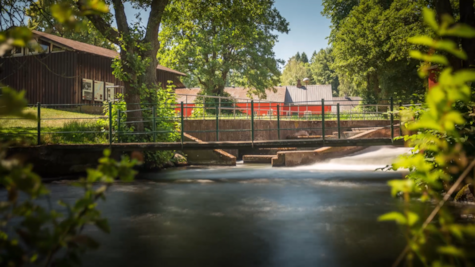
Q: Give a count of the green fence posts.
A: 12